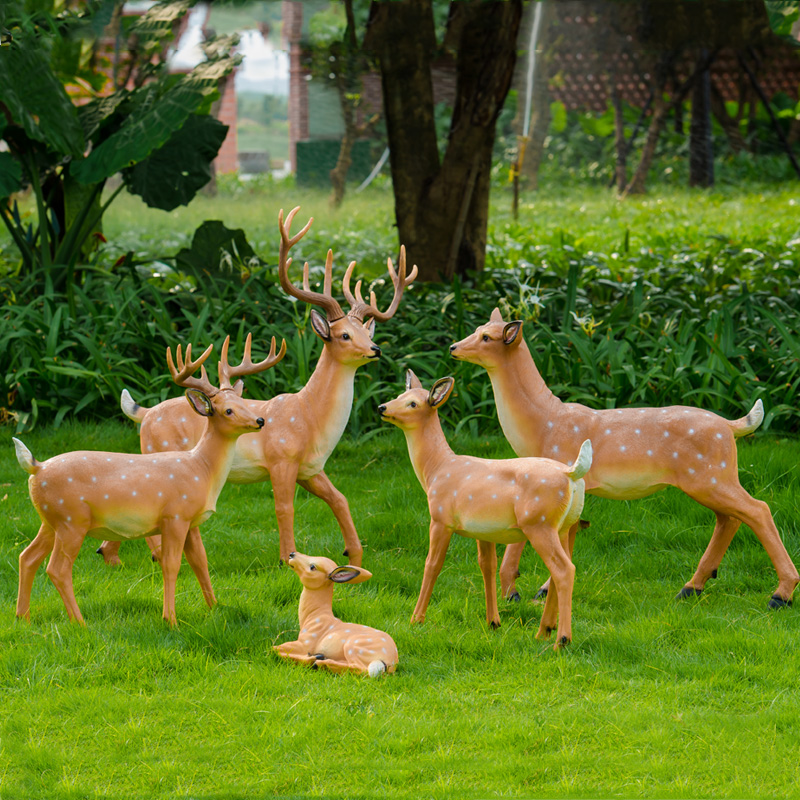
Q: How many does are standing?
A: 2